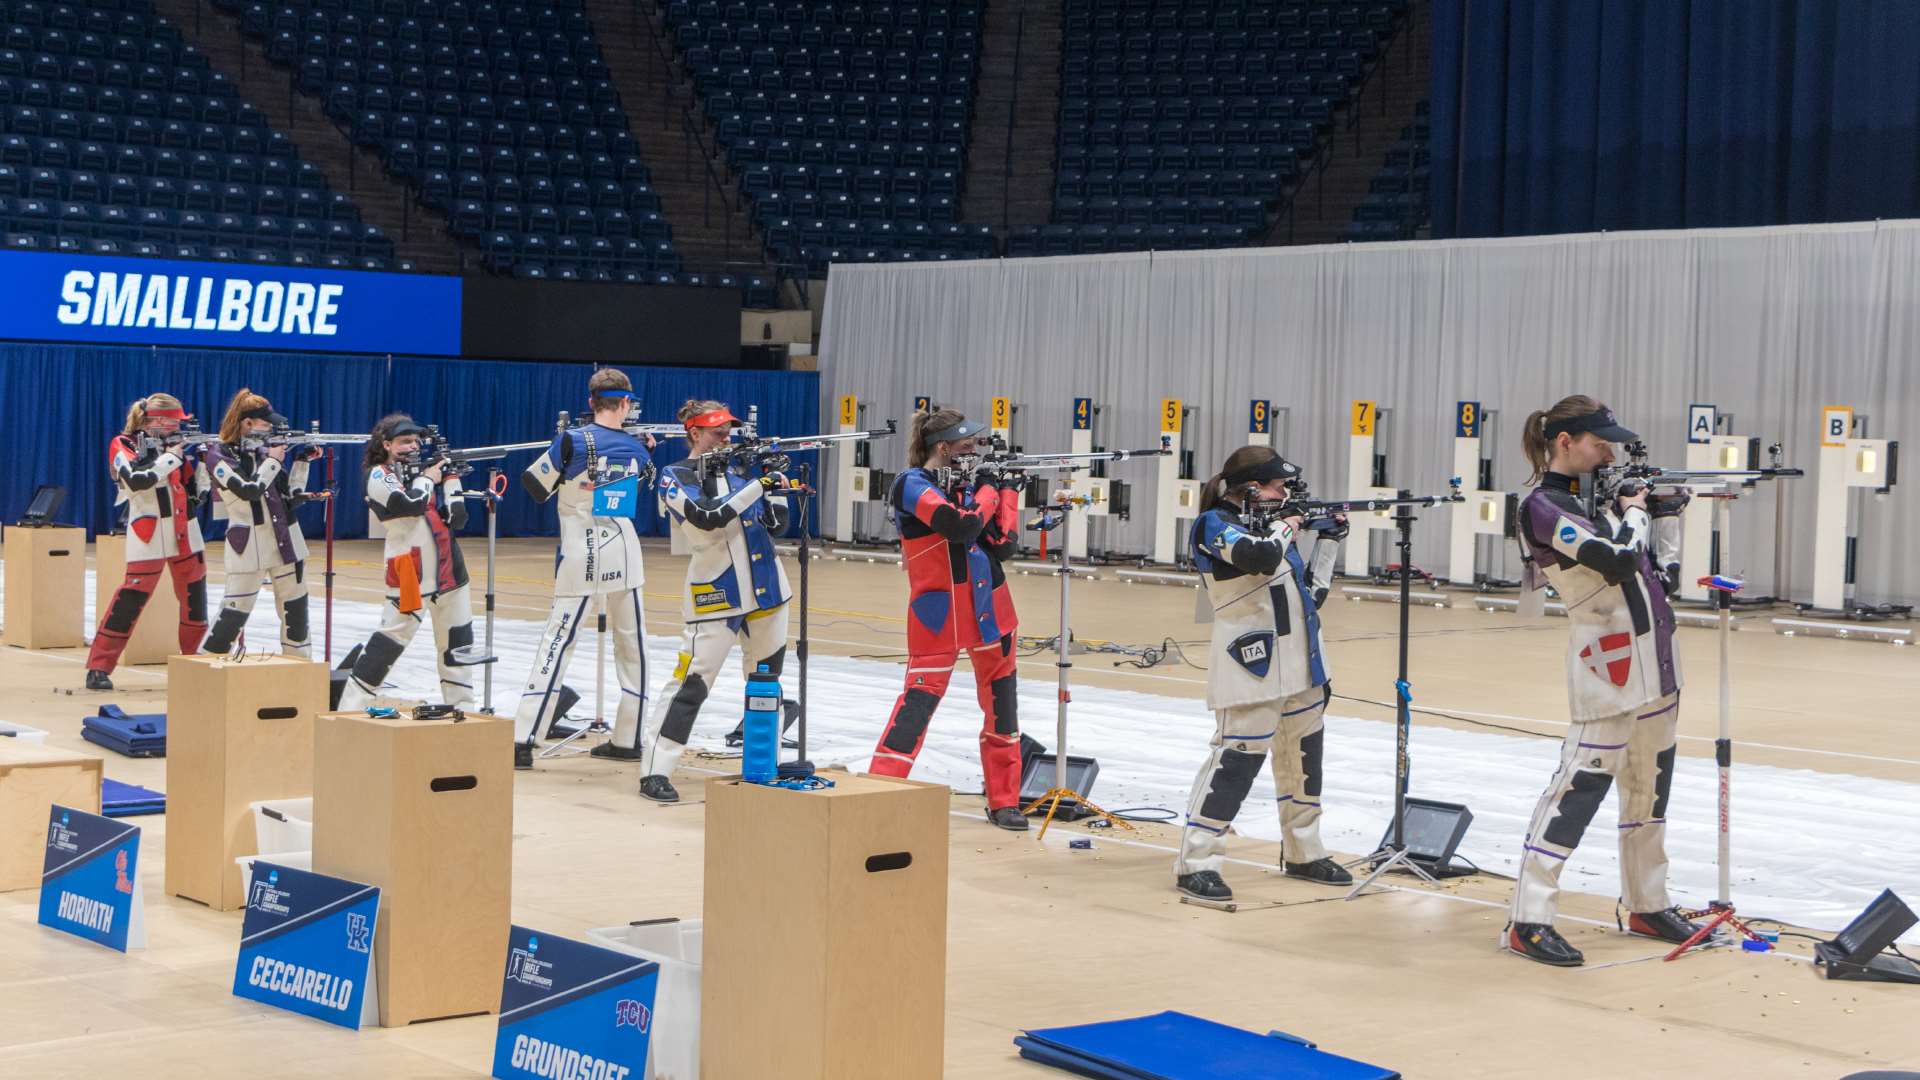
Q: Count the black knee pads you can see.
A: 14